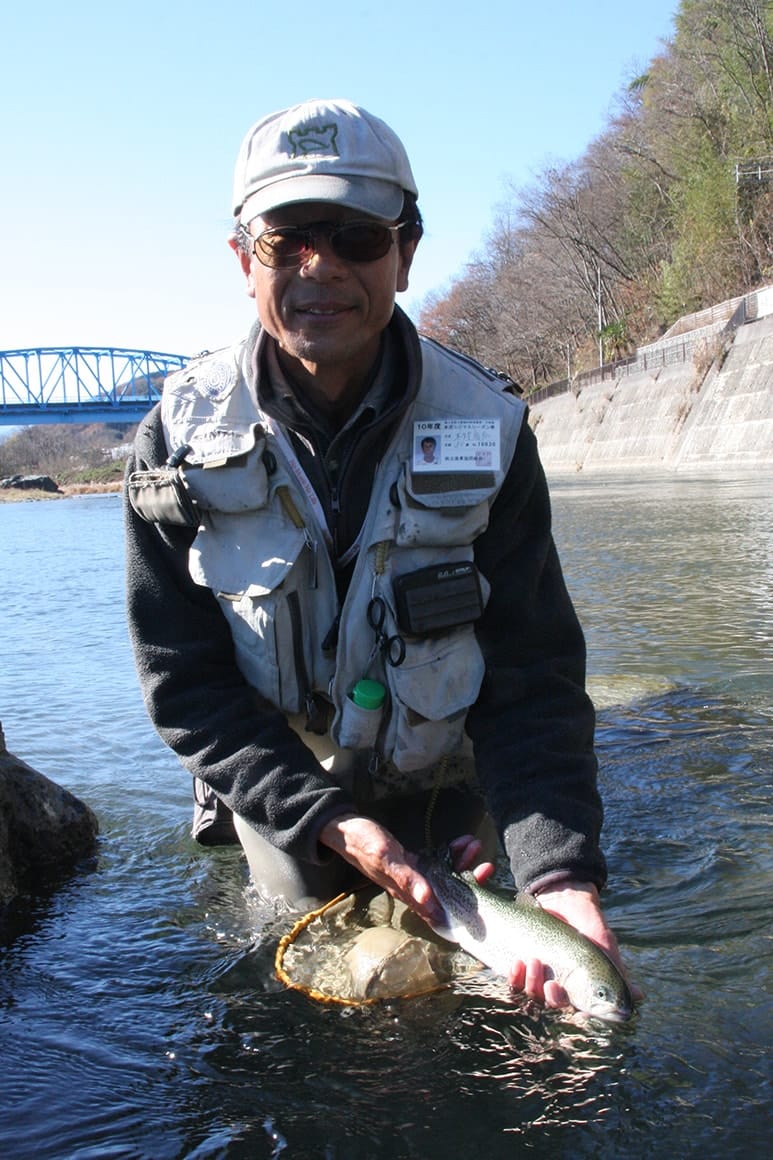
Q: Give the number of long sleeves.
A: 2